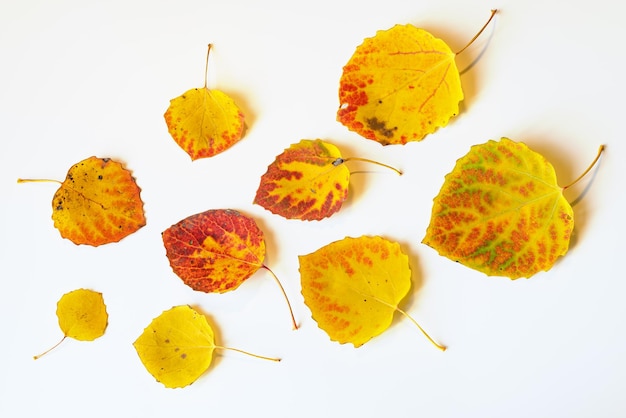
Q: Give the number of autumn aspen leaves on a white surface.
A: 9